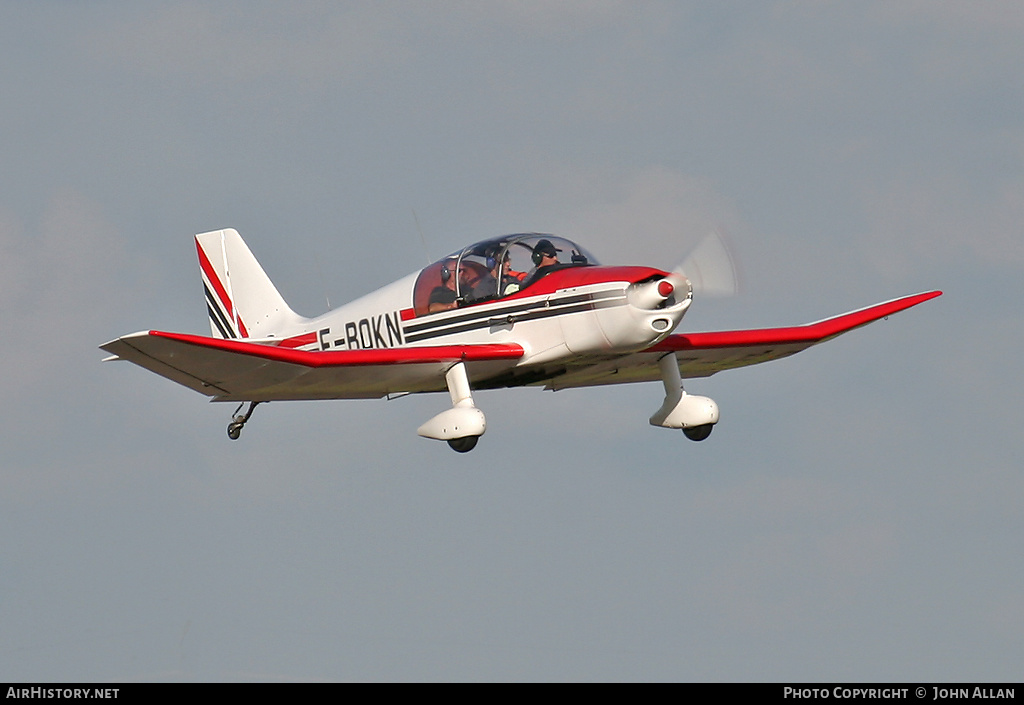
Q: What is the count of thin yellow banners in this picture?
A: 0